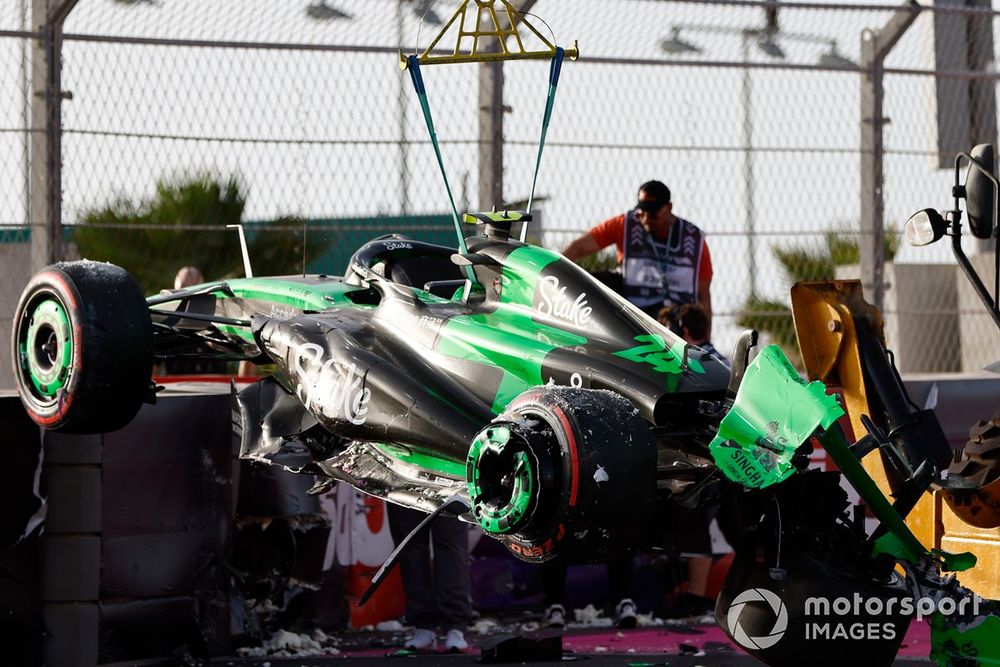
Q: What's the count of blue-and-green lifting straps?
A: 2